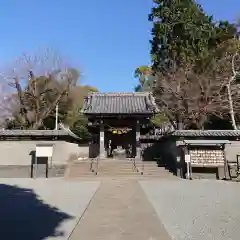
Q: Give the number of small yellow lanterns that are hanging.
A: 2